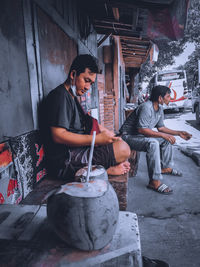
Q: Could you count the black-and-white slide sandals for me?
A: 2